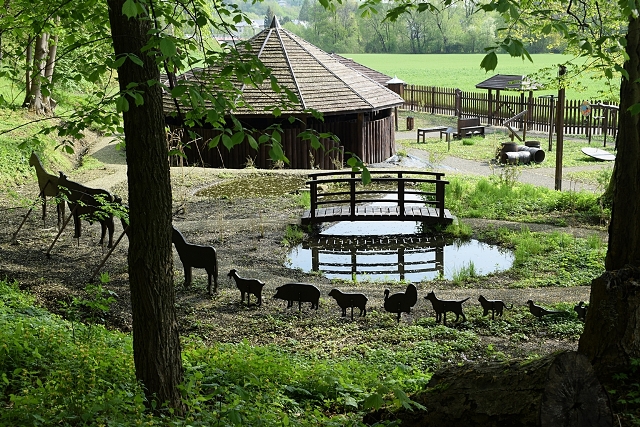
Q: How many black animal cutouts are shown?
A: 12